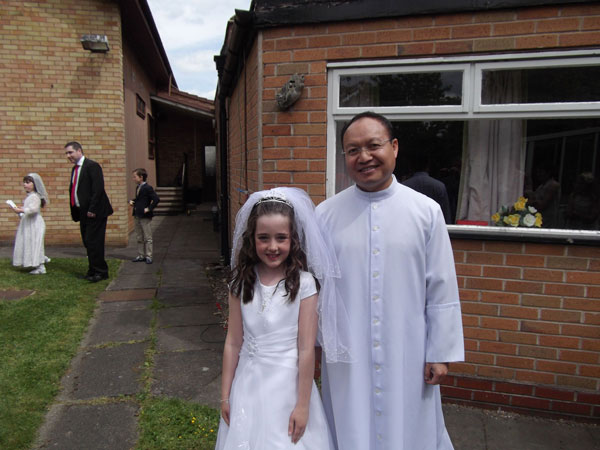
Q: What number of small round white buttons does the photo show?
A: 11